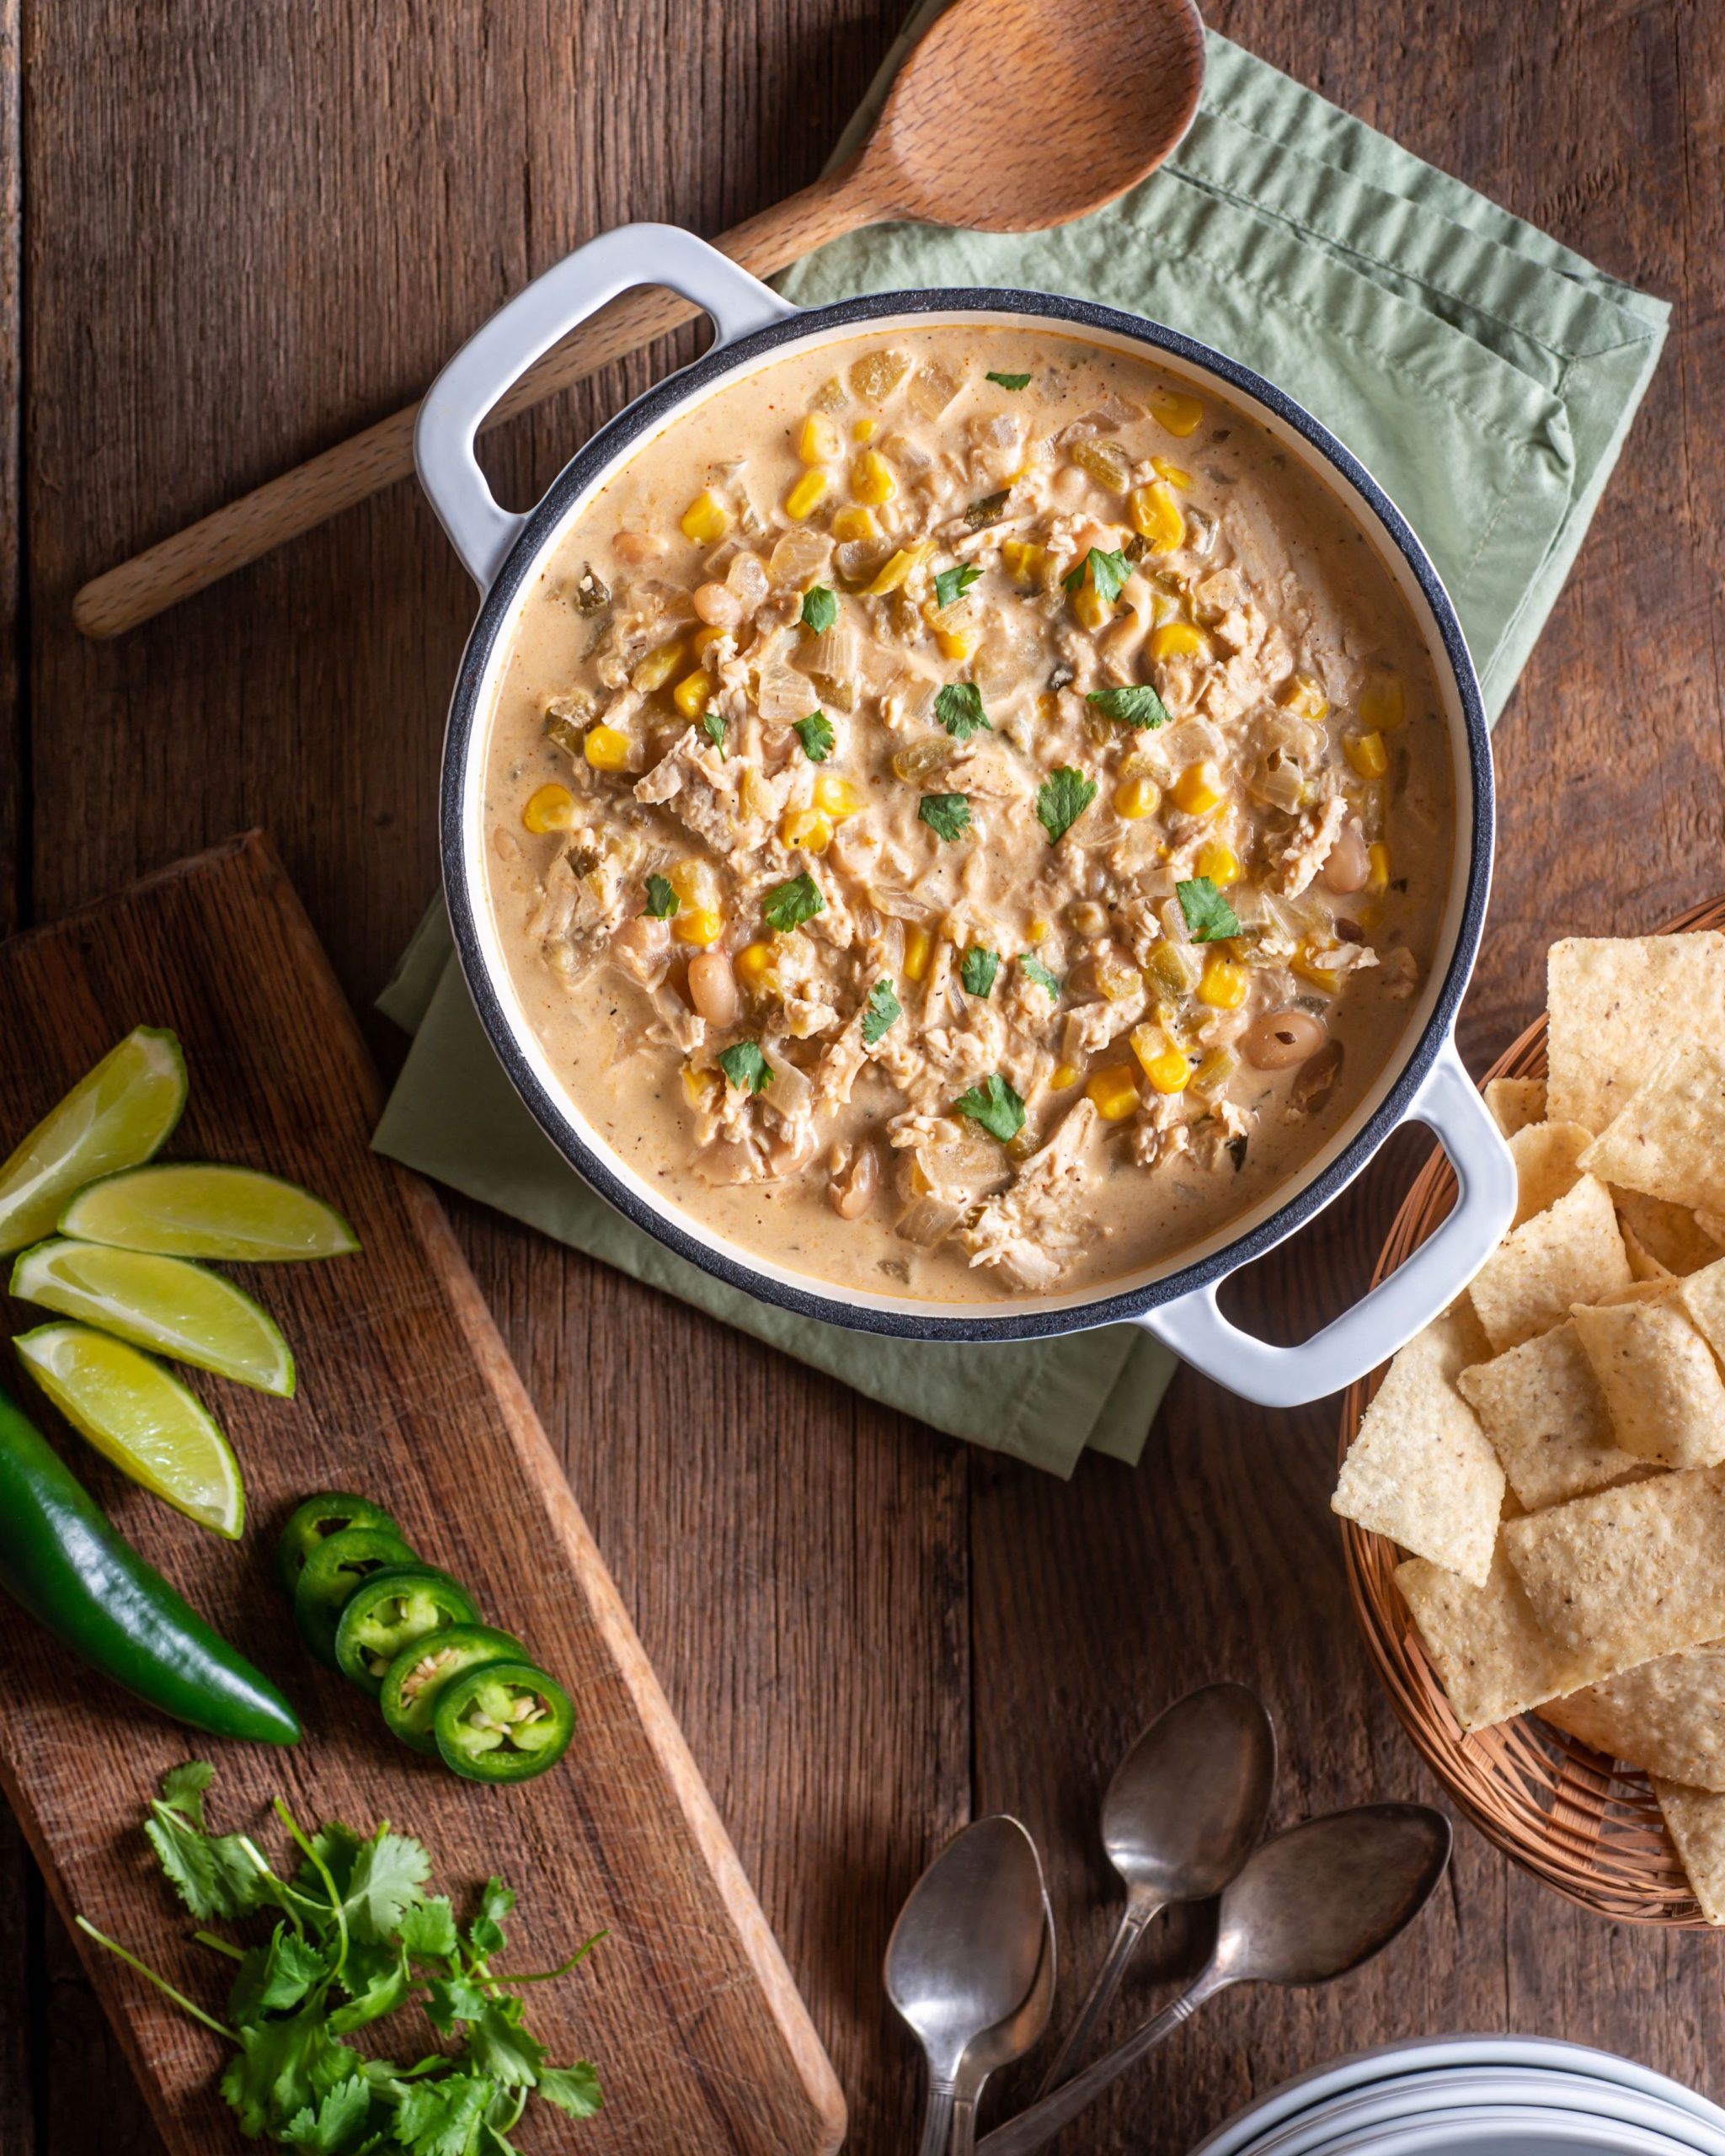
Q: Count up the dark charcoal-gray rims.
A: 1